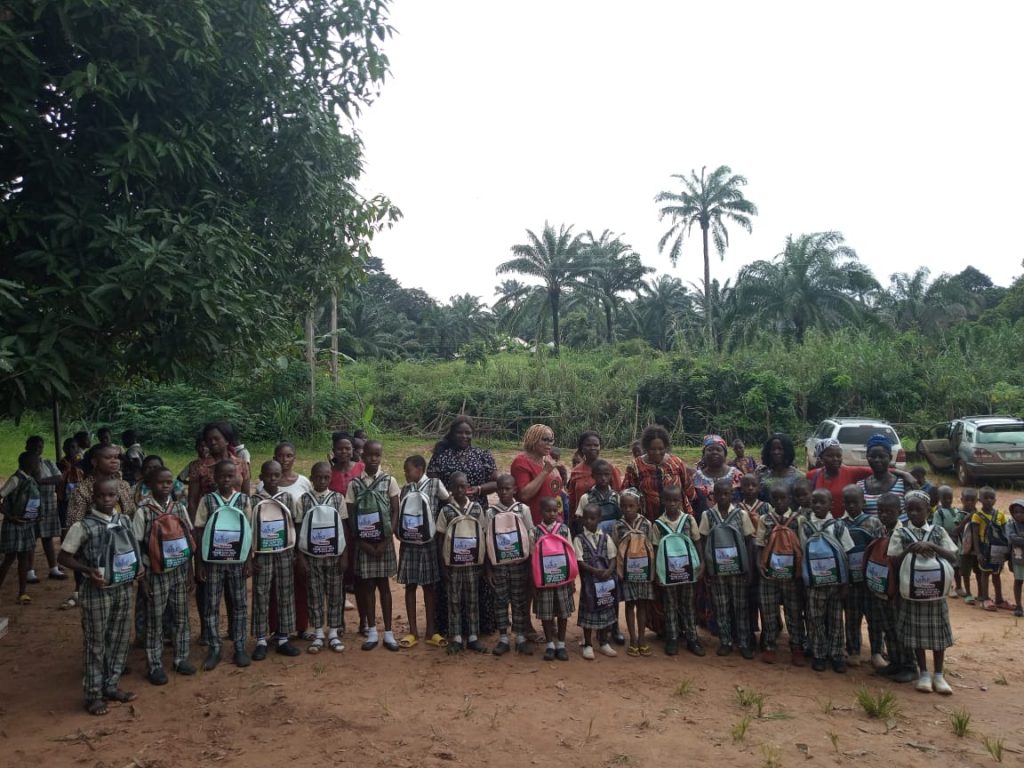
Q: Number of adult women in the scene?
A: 13